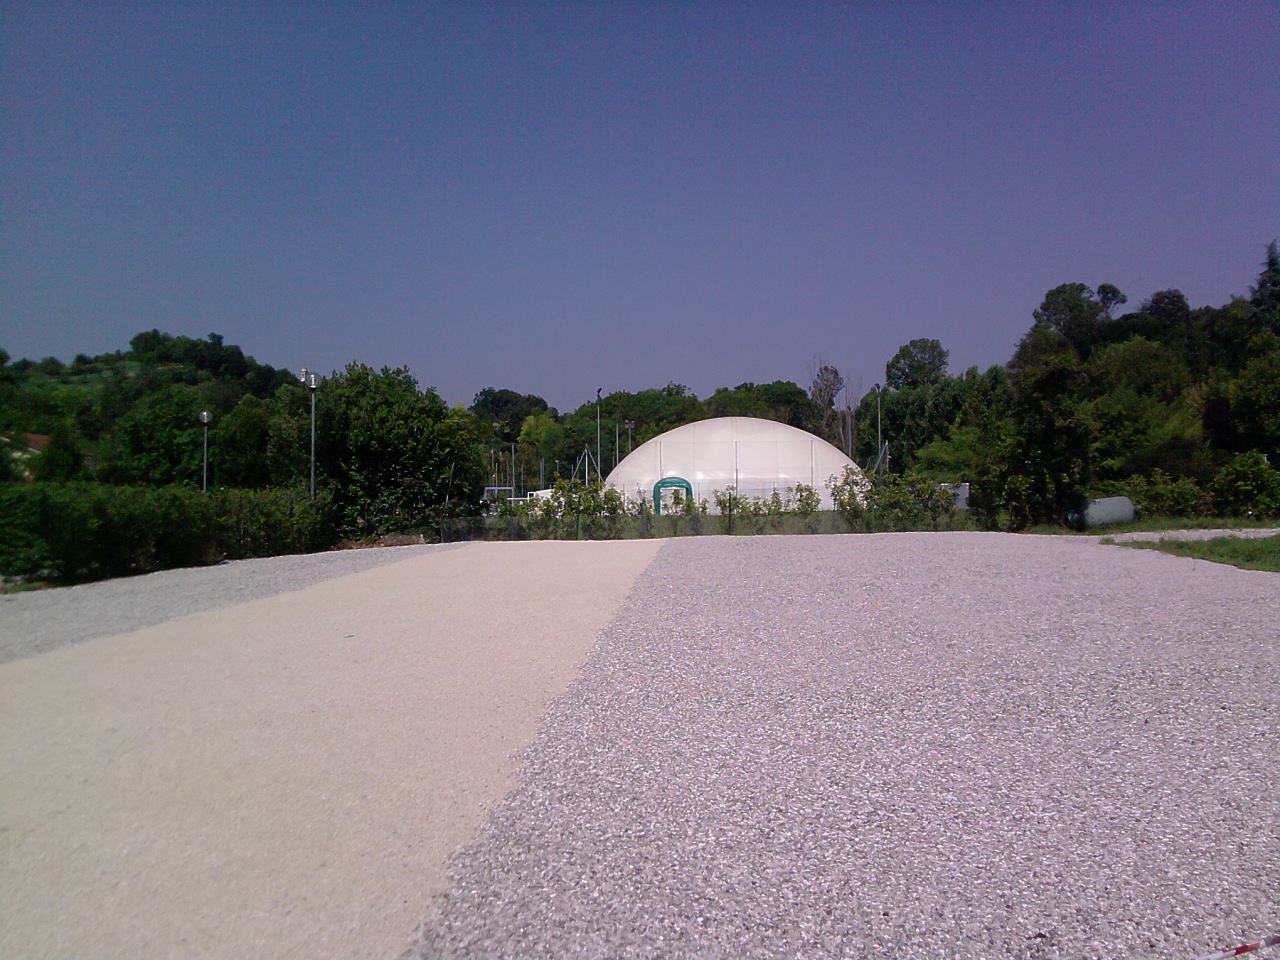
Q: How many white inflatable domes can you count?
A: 1